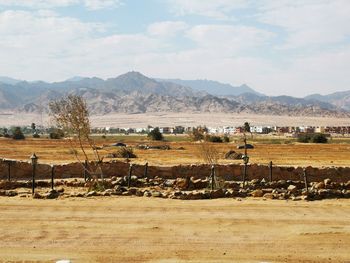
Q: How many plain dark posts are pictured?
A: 8